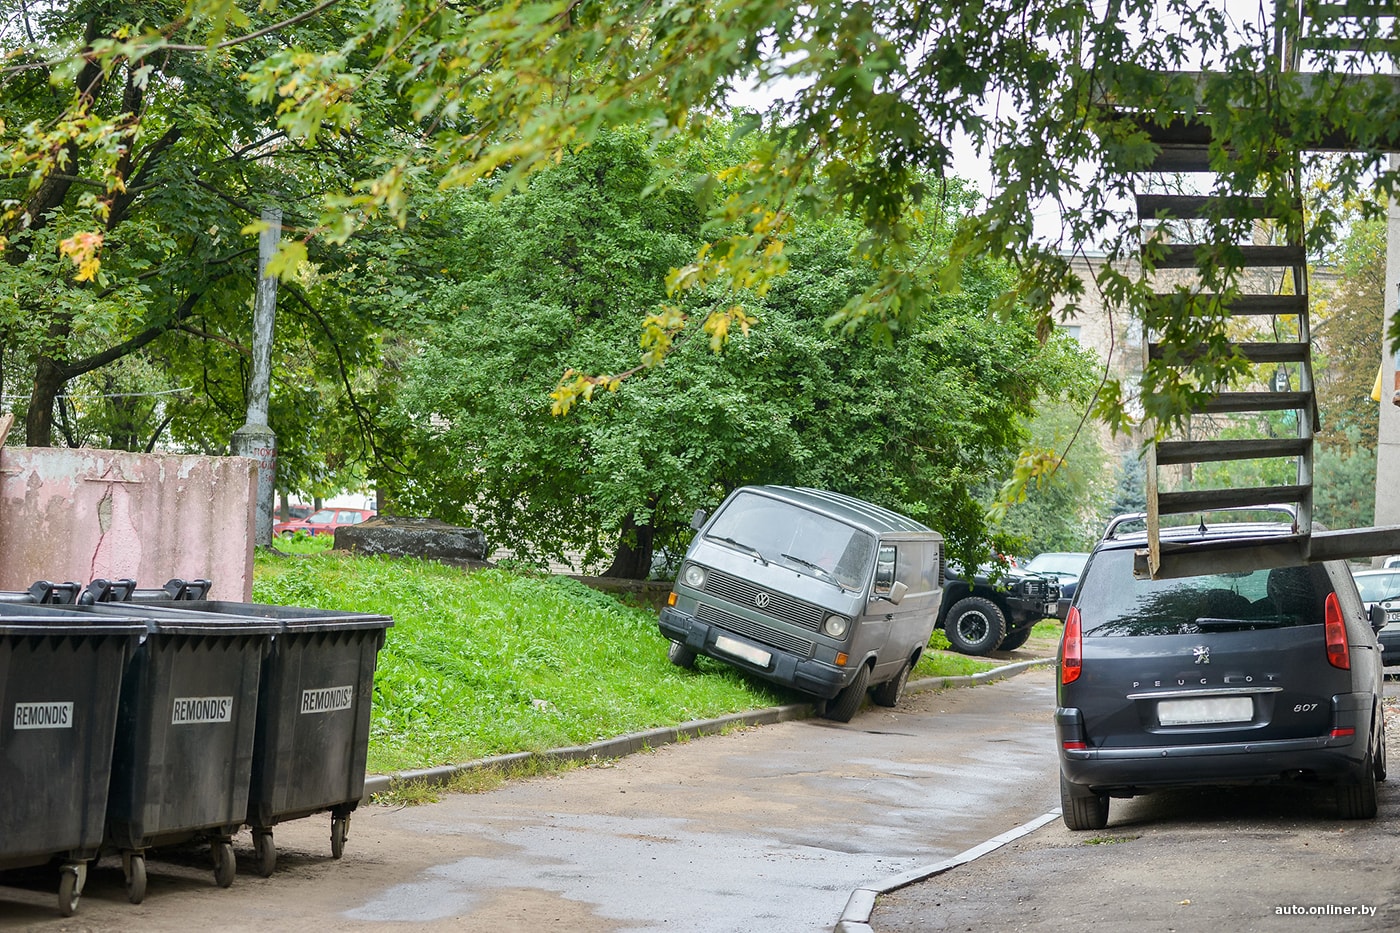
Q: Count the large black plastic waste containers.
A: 3